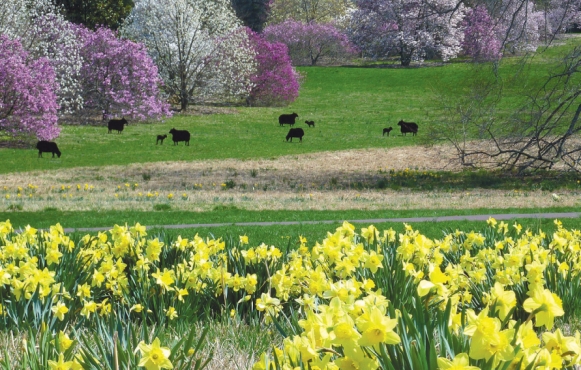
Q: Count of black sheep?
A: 9